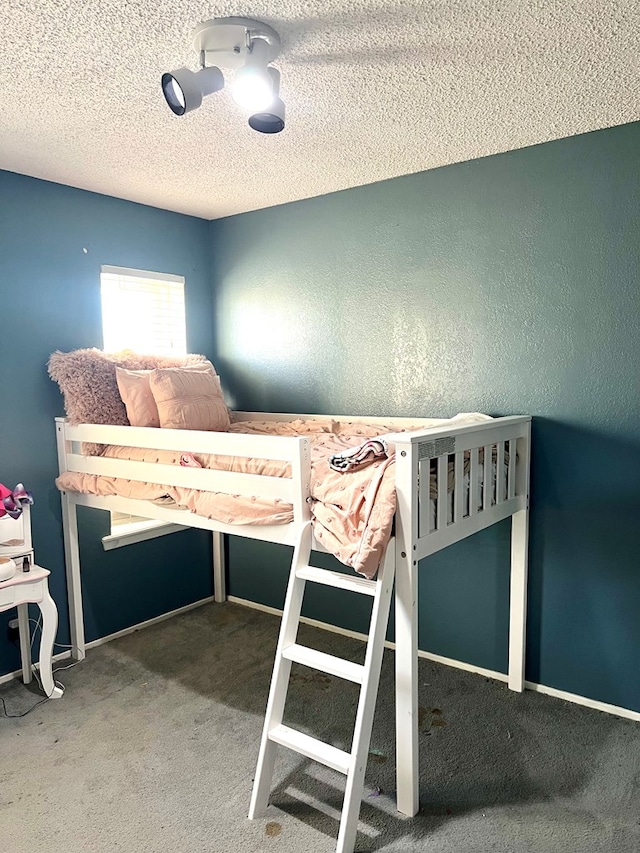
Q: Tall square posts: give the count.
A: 4